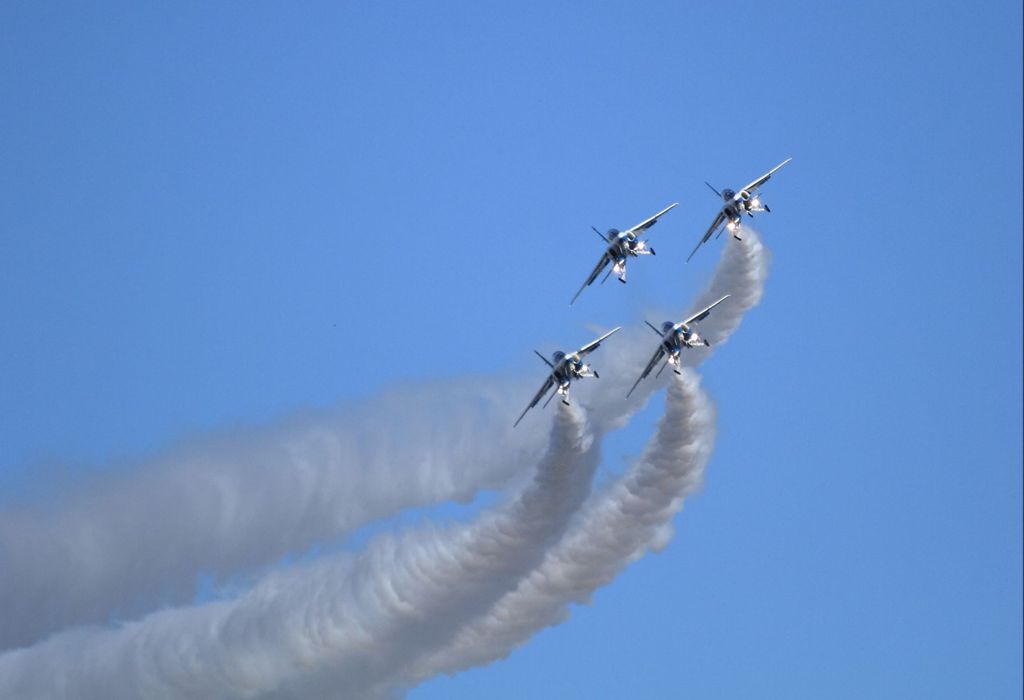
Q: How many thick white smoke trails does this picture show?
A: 3